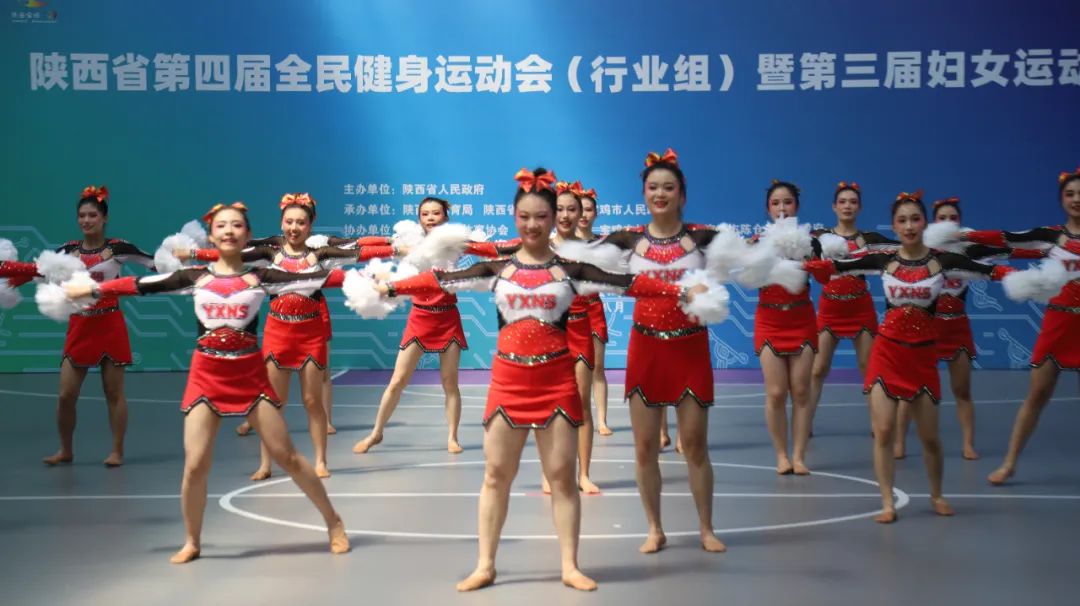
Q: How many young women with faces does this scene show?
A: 13